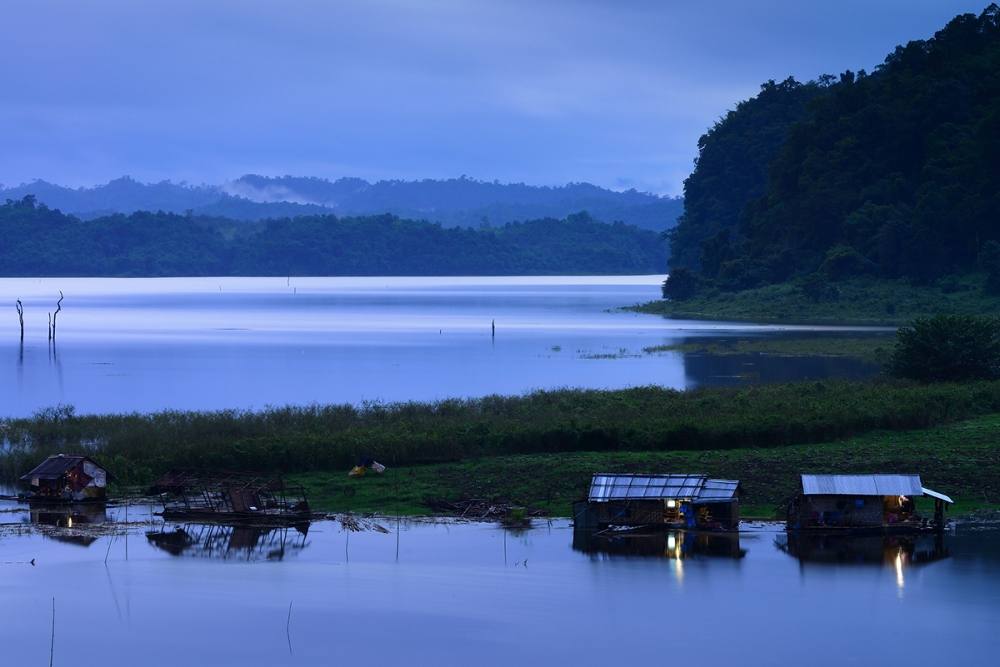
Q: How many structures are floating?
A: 4